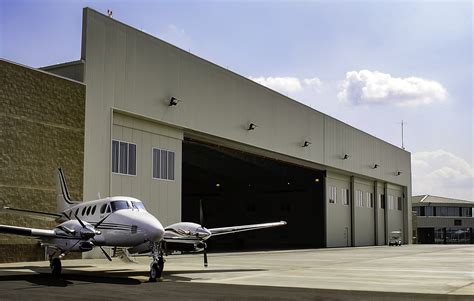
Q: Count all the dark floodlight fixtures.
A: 6